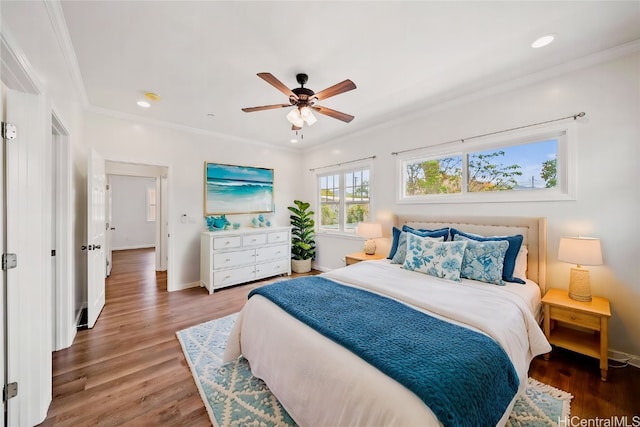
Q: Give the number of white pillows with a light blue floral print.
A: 1